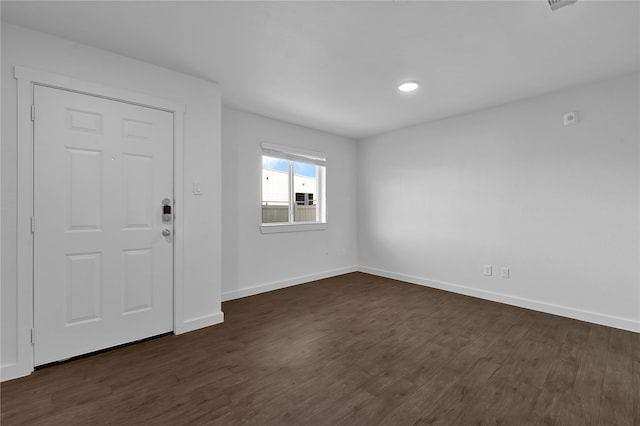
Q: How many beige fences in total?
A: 1